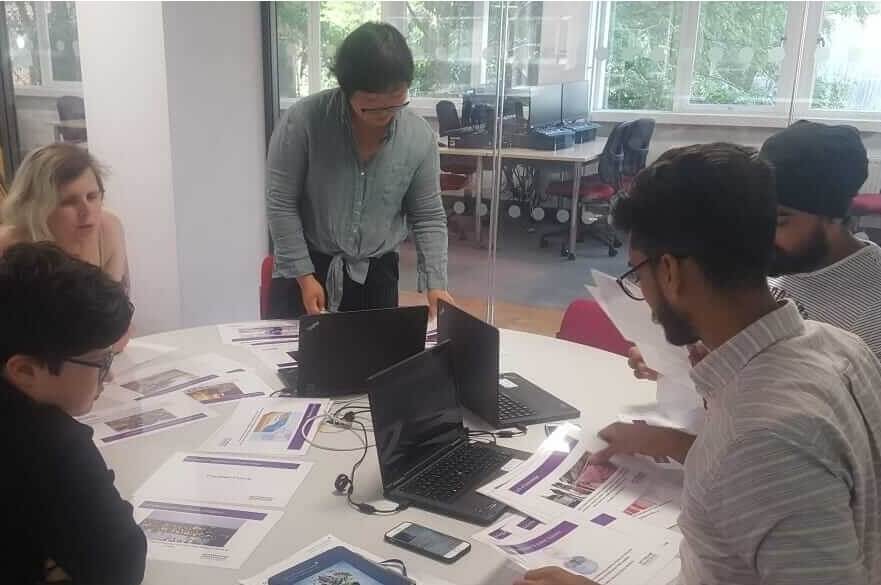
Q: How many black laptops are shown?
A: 3